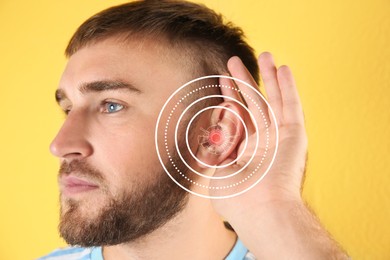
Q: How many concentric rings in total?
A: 4